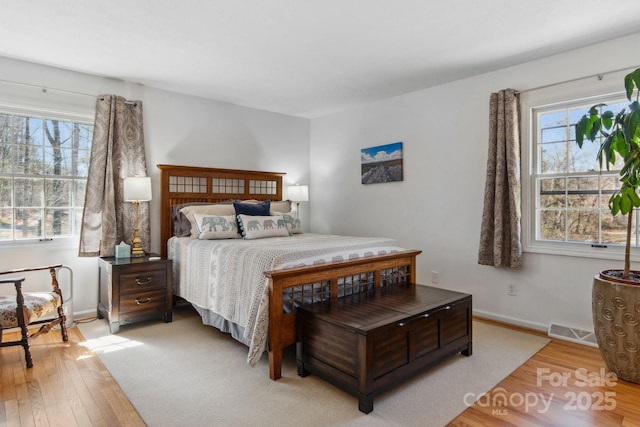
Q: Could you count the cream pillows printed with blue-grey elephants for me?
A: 3